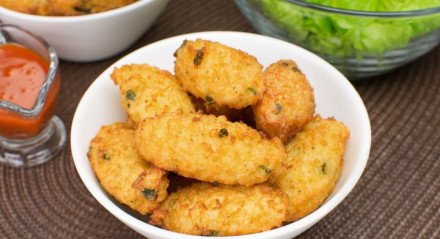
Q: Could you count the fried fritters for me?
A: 7